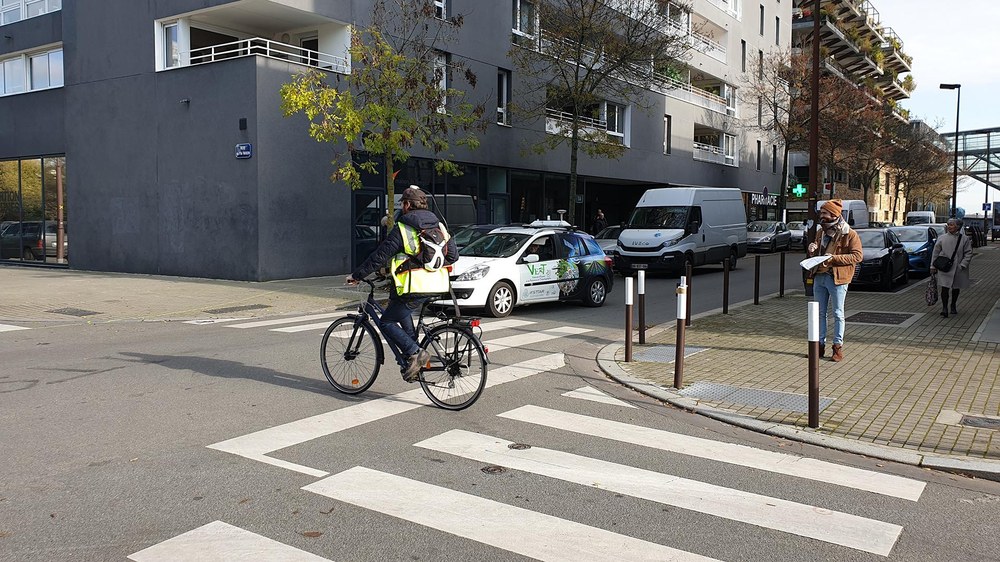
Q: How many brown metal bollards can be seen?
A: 8